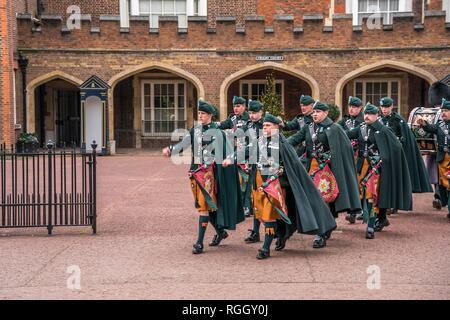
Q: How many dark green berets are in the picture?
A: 10